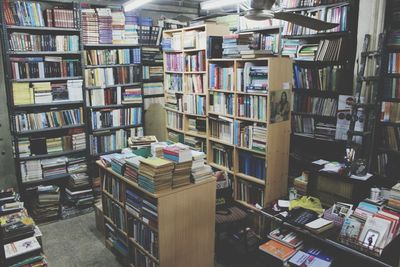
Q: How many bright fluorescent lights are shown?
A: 2